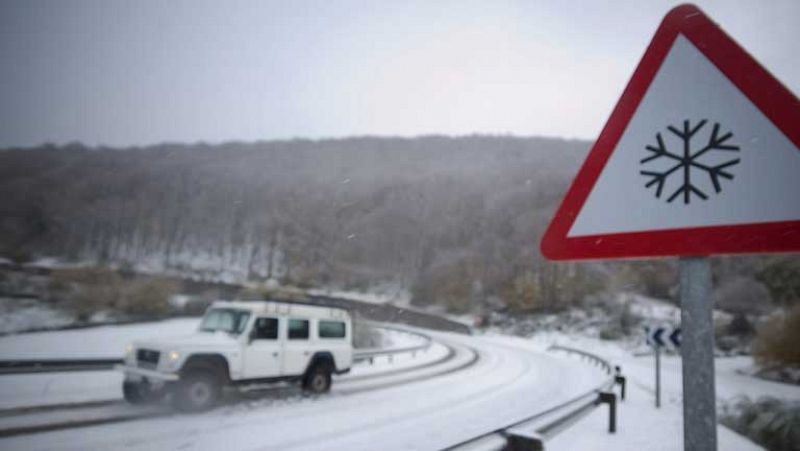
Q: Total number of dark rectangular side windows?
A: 3